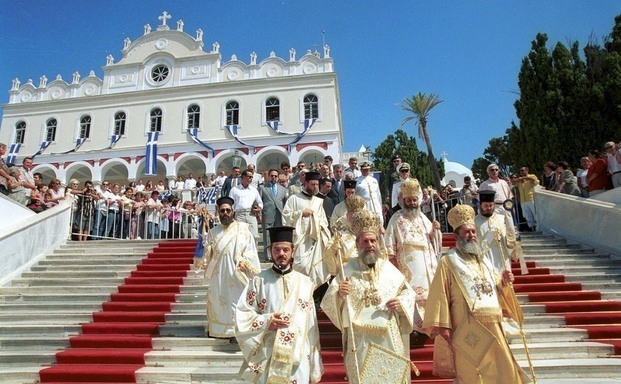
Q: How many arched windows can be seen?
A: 9